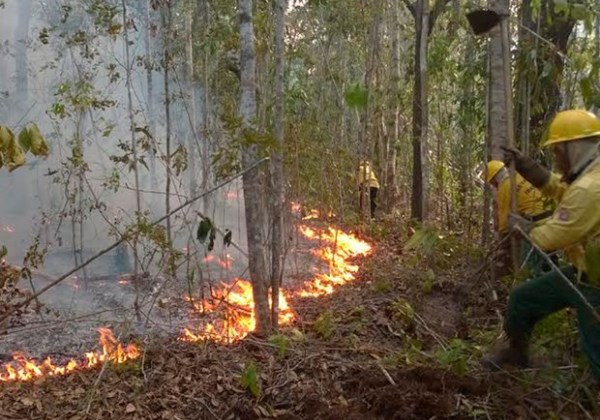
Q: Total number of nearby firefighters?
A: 2